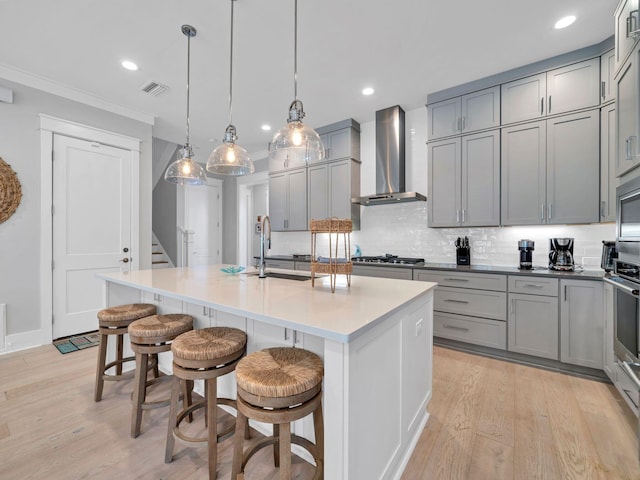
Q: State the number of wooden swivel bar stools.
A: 4